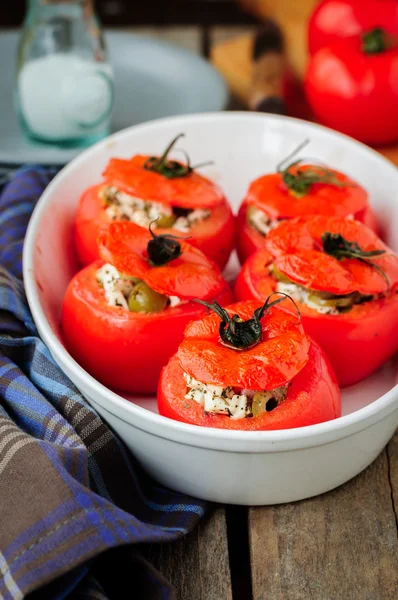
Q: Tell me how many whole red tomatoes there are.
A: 2